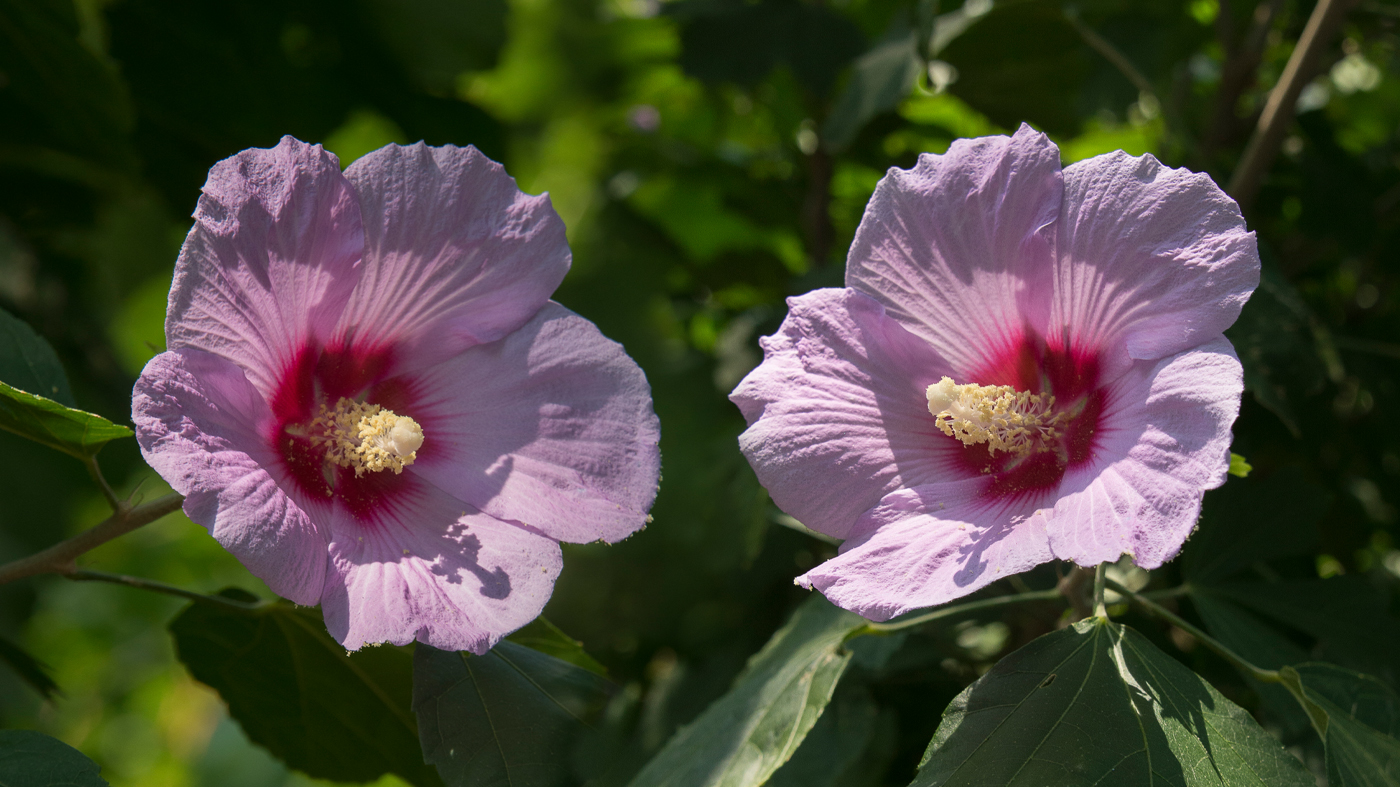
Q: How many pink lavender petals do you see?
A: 10